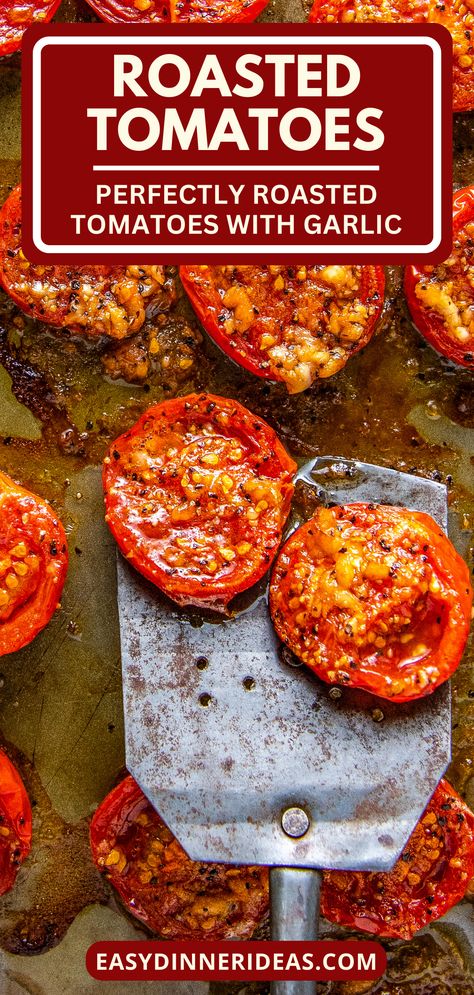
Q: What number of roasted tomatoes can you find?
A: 12